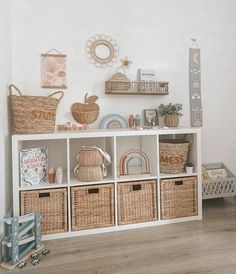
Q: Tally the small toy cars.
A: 4